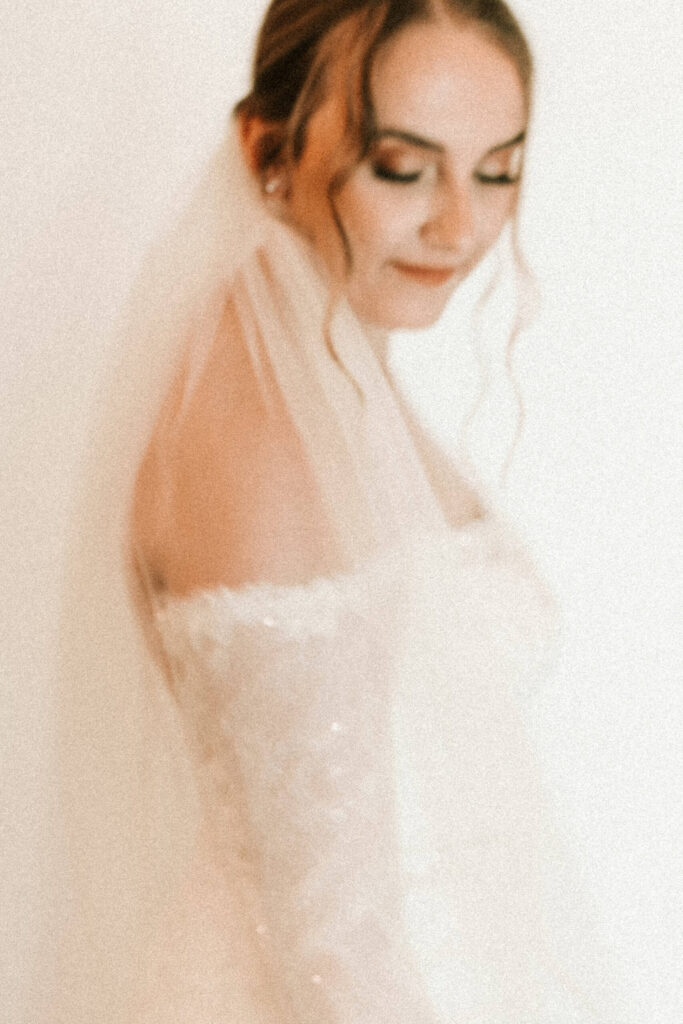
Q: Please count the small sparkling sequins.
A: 4